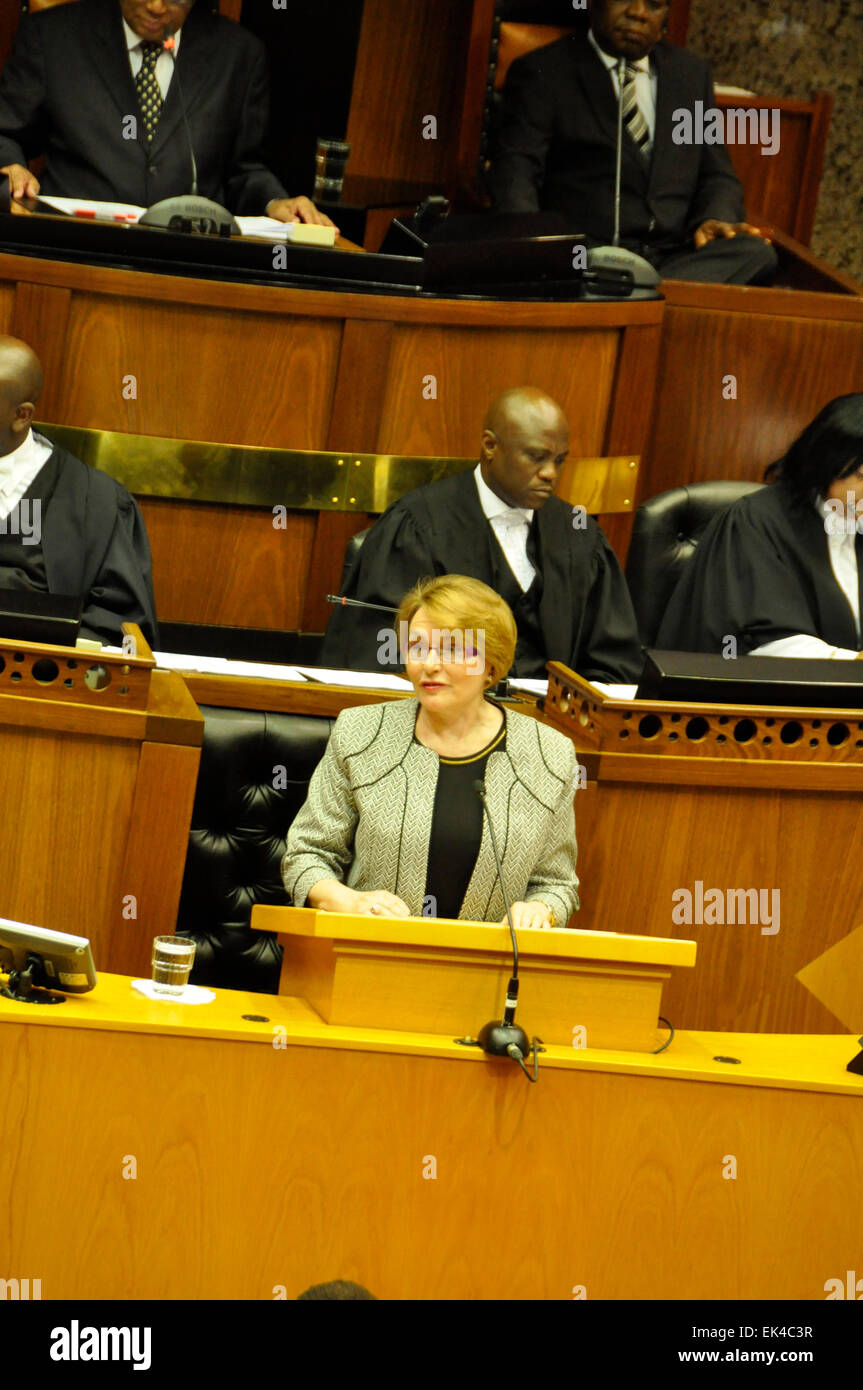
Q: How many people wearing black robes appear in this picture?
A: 3